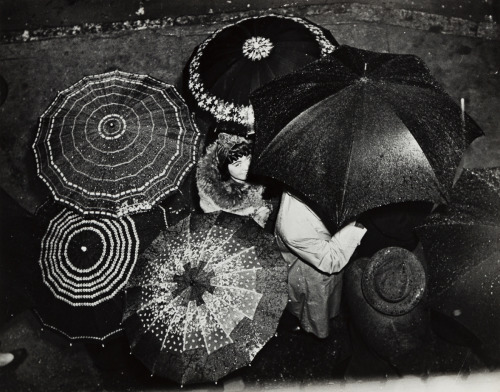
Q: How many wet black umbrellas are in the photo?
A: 2